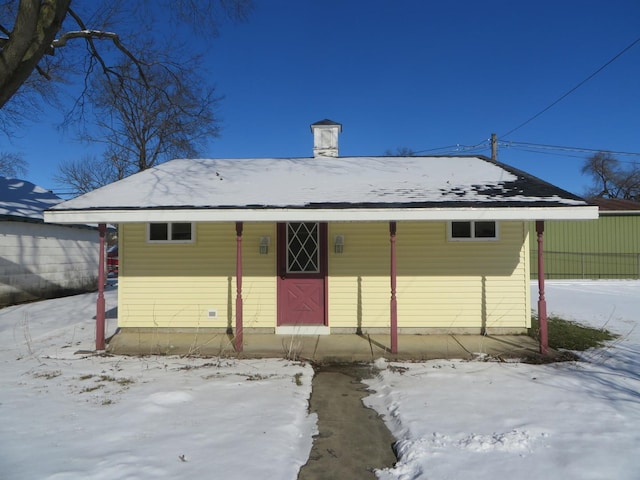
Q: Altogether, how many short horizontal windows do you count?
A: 2